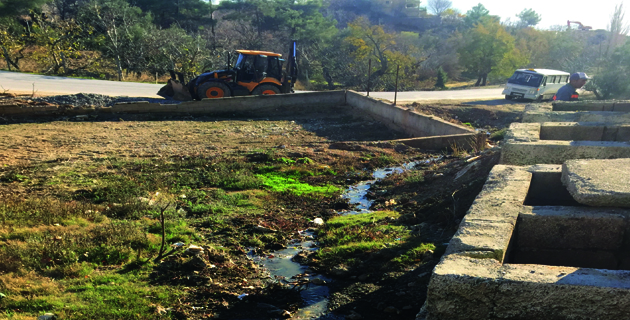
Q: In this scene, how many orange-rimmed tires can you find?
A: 2